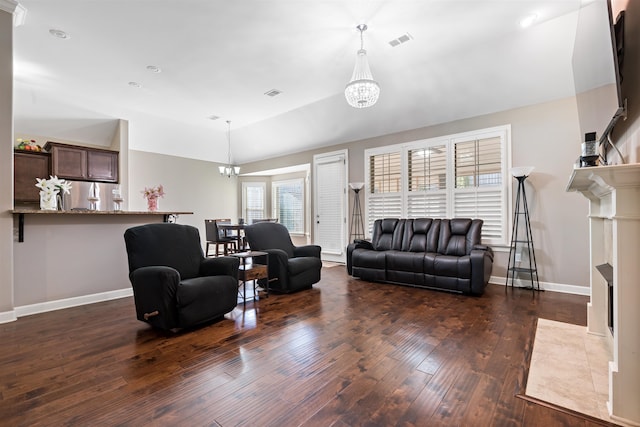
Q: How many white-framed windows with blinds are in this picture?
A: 5